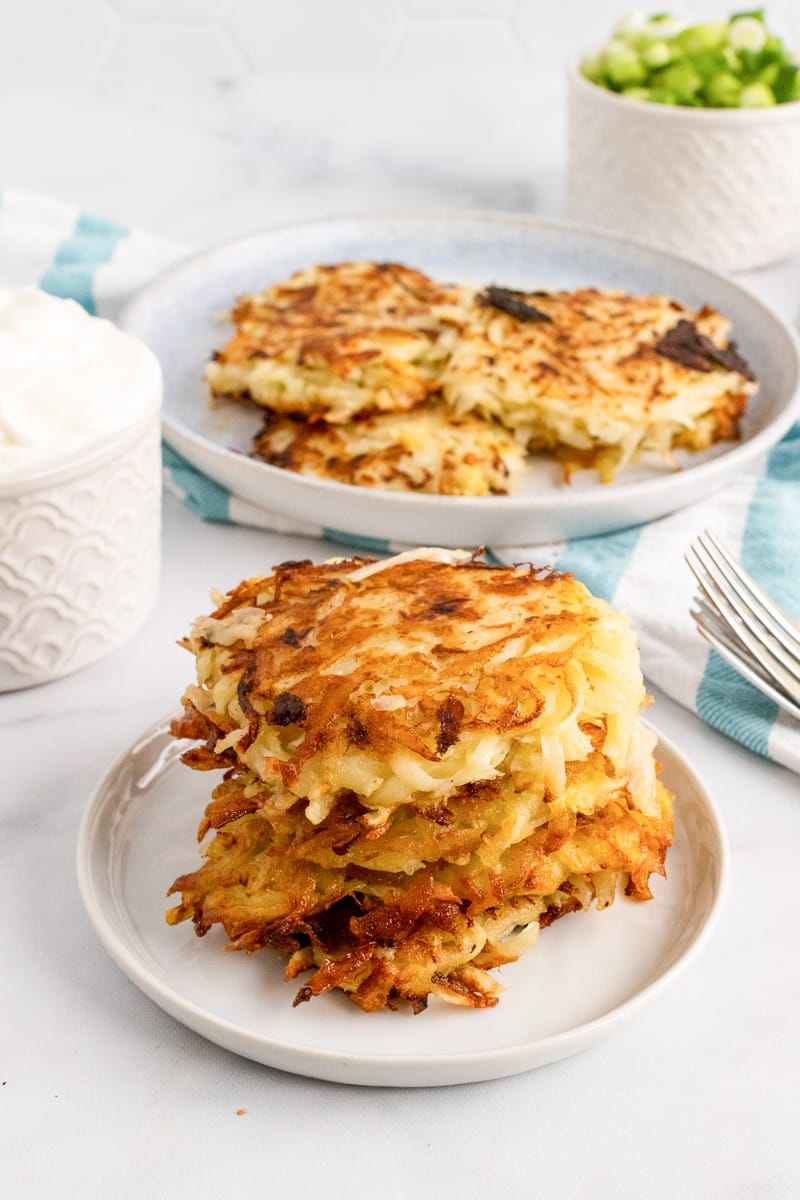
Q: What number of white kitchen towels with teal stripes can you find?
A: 1